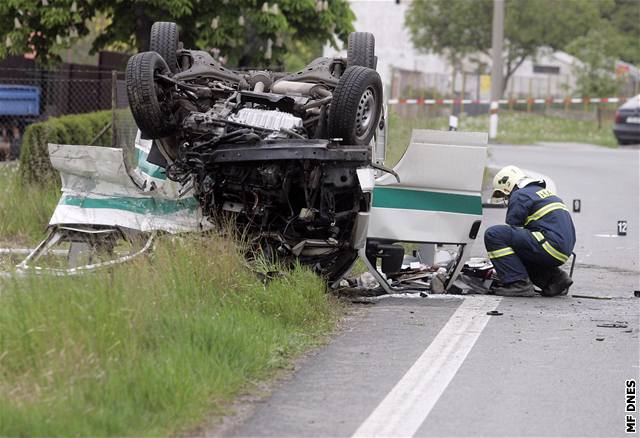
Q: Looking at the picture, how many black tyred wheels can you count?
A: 4